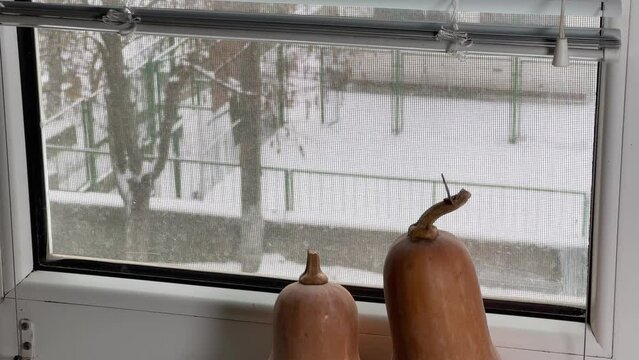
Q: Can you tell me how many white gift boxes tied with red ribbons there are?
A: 0